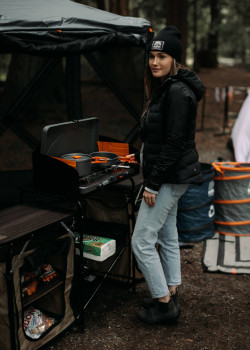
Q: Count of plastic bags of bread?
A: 1